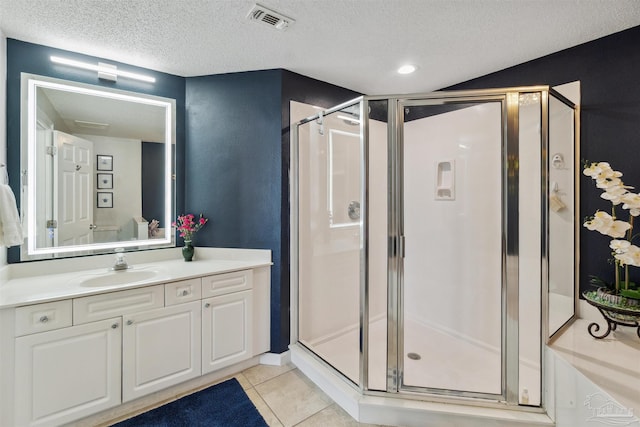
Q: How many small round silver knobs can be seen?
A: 5